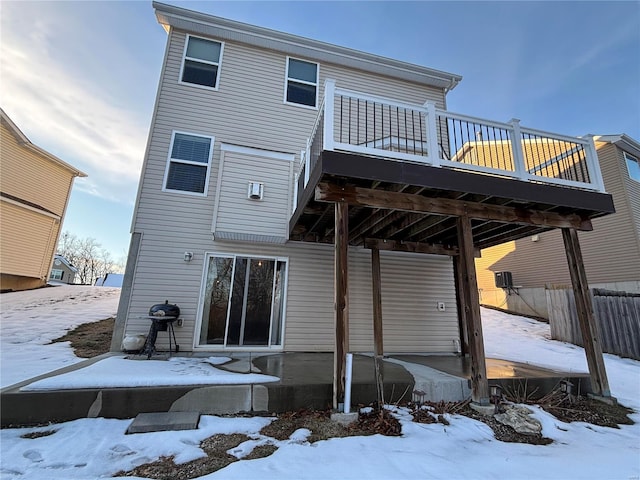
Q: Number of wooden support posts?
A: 5